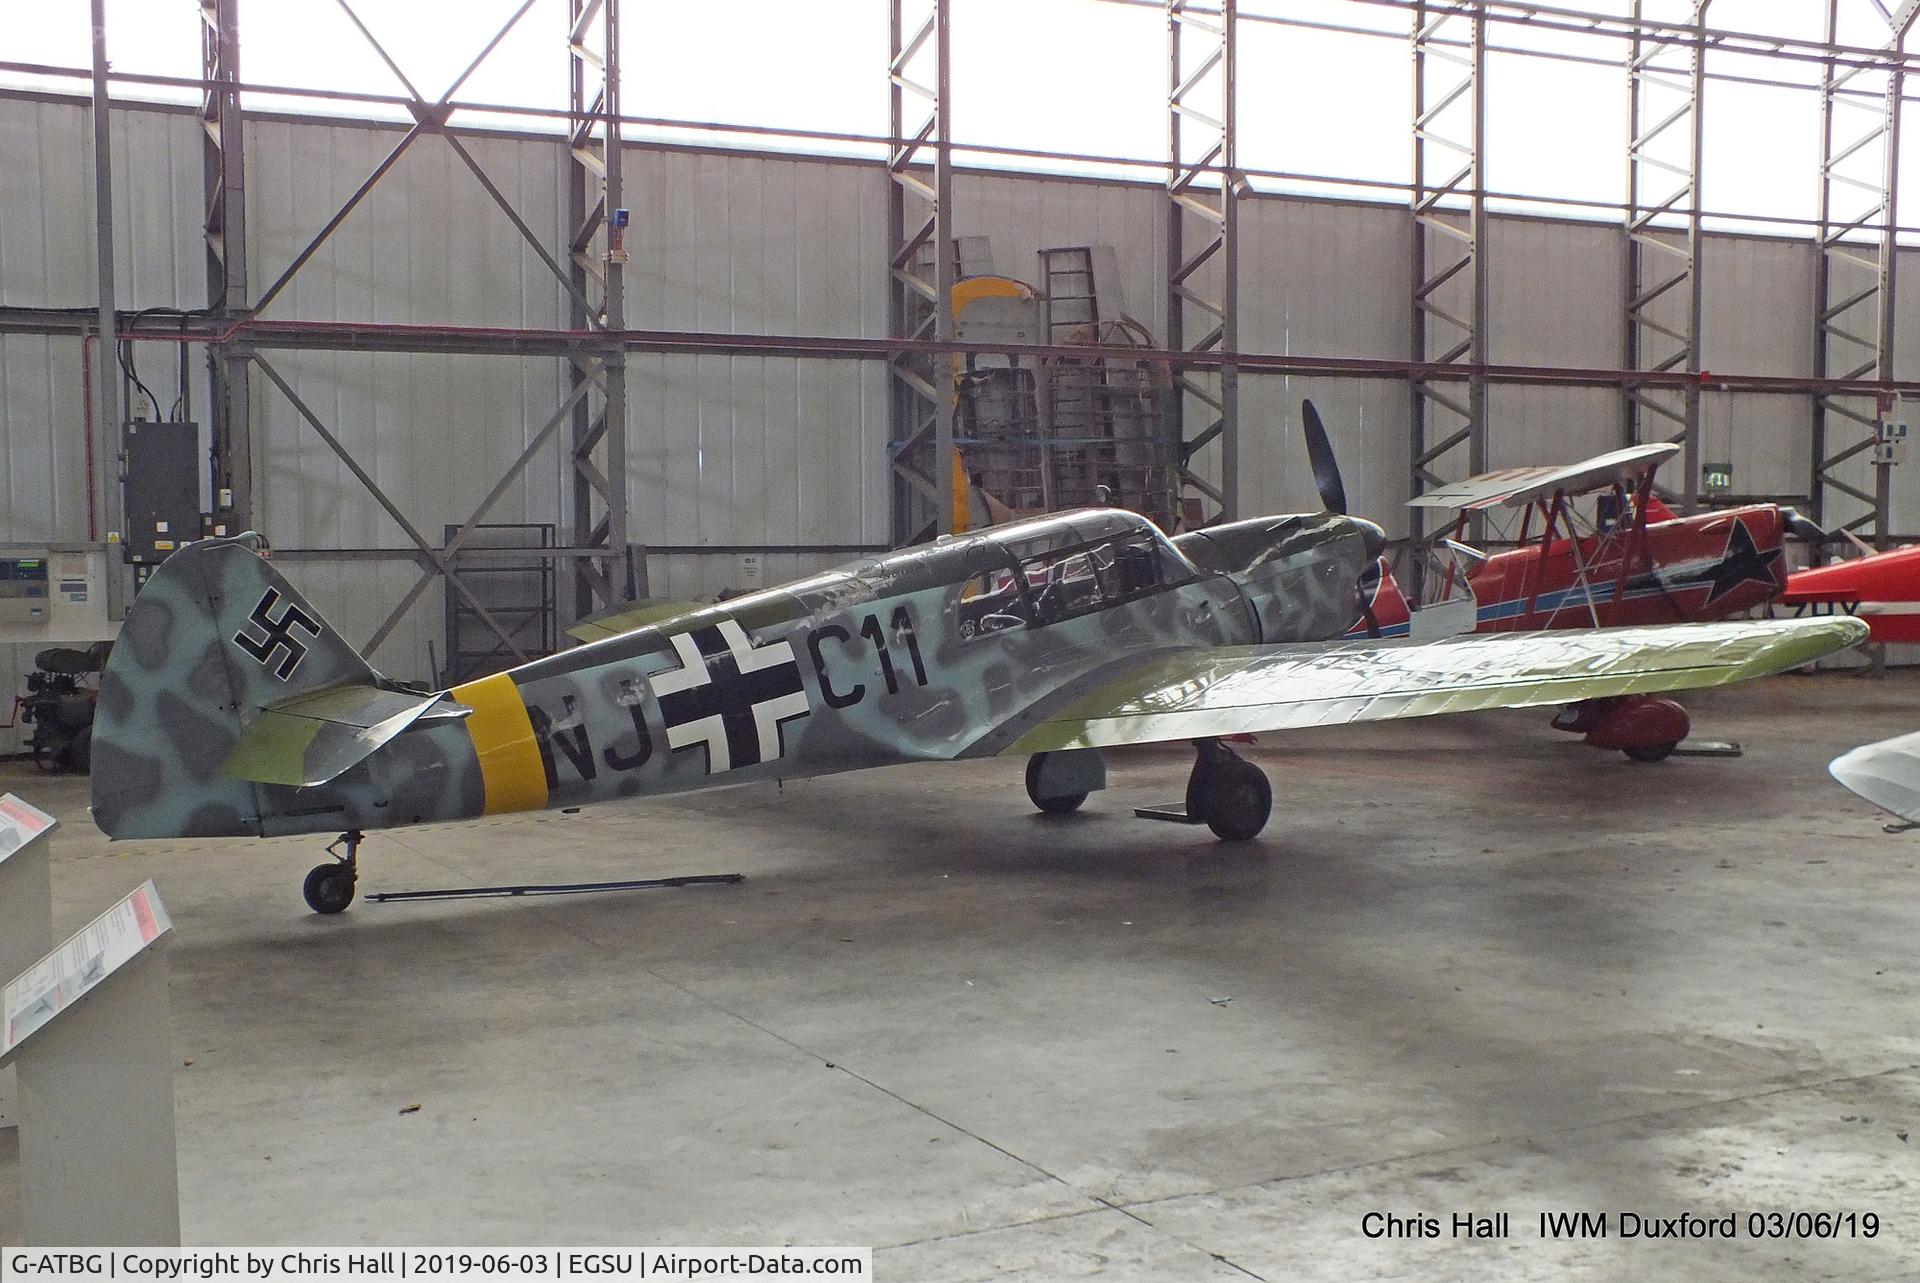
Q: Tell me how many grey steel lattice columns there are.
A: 7